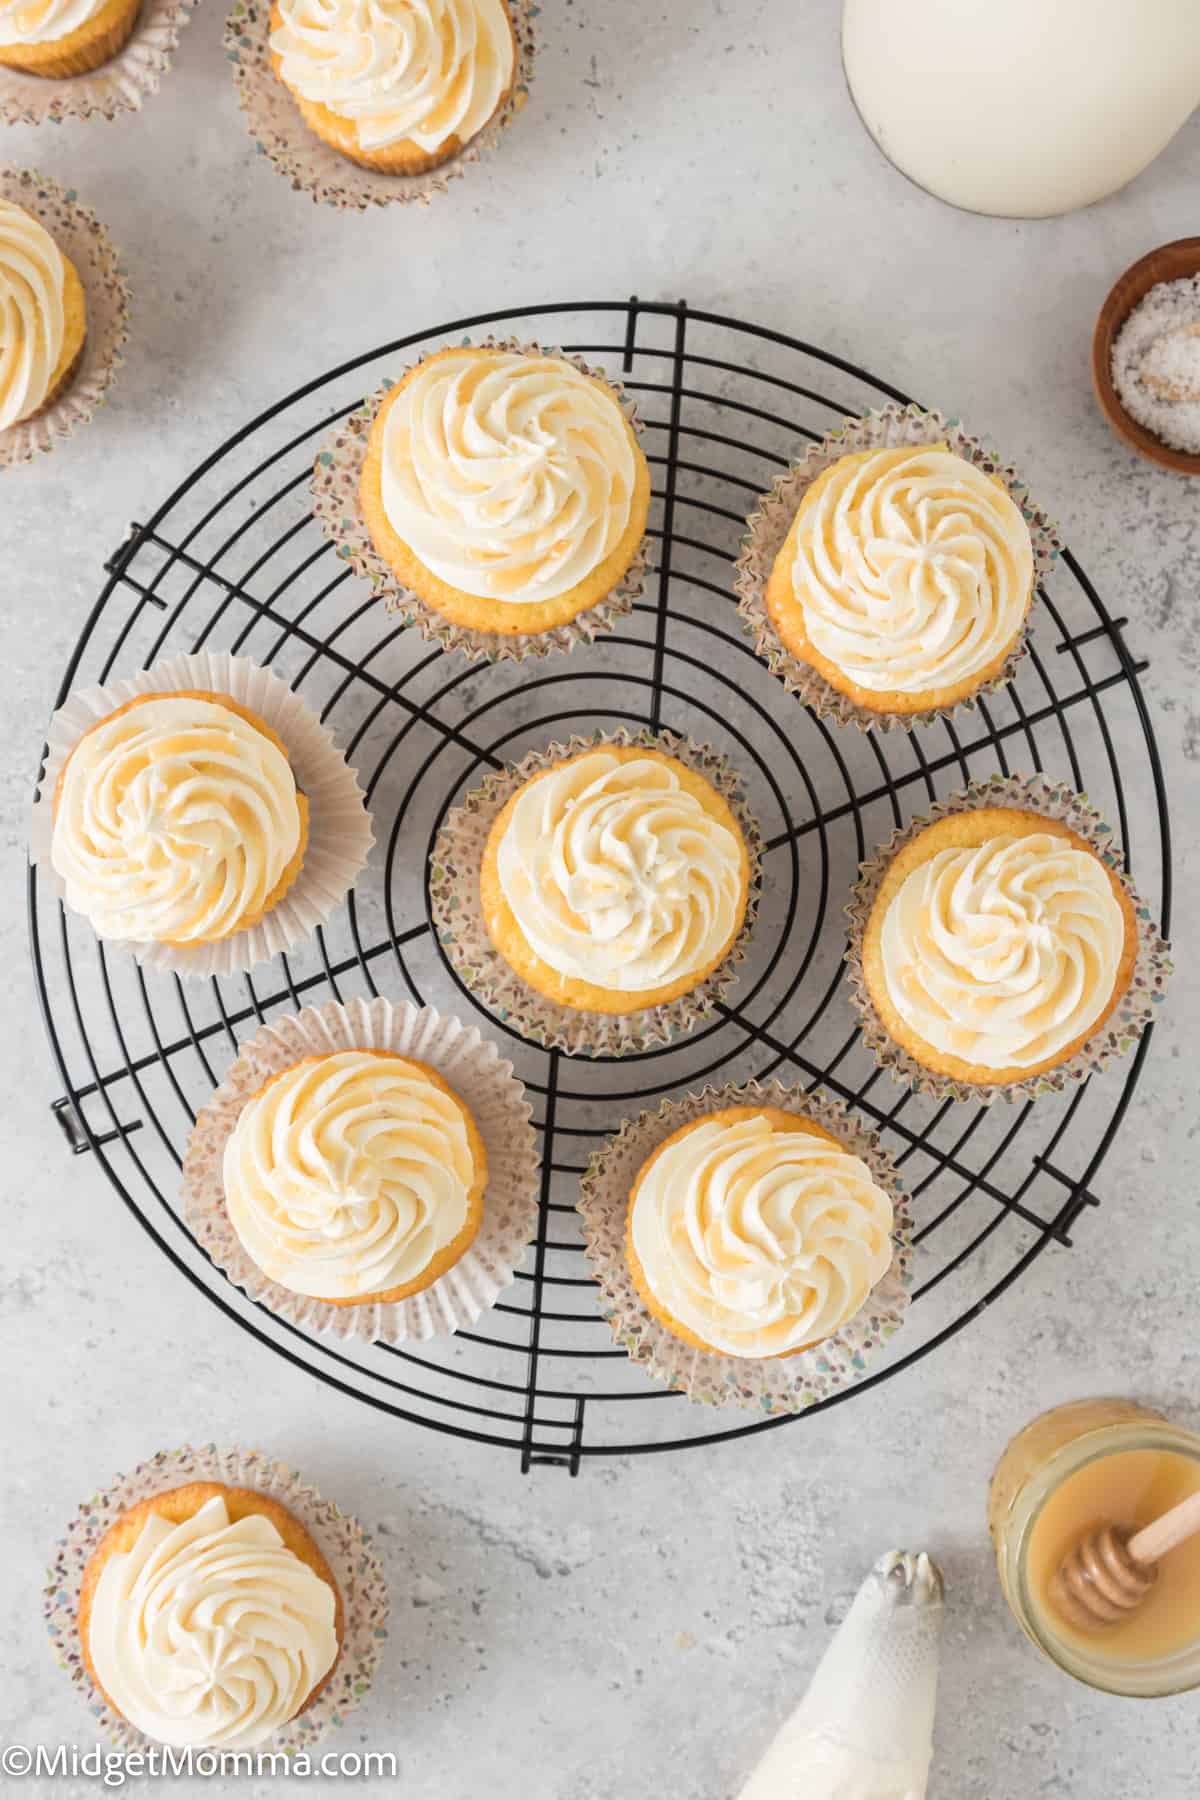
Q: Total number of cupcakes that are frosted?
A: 11